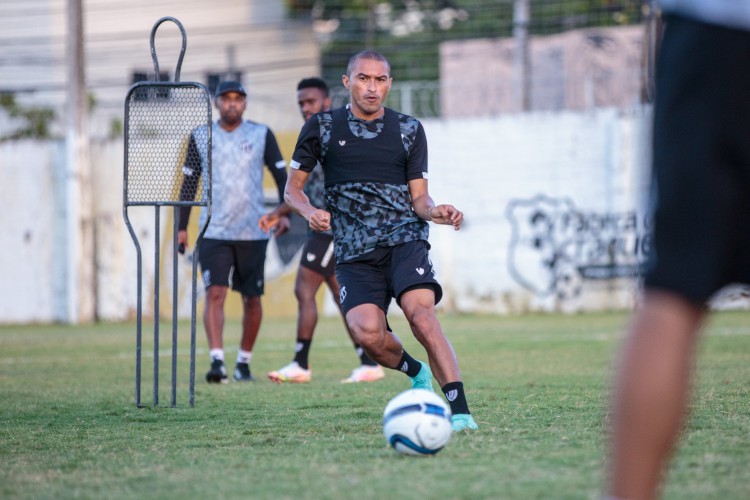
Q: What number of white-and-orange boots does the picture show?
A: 2